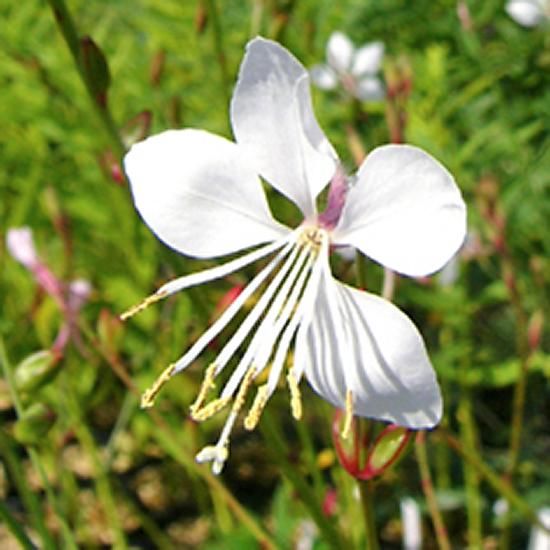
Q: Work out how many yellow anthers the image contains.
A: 8